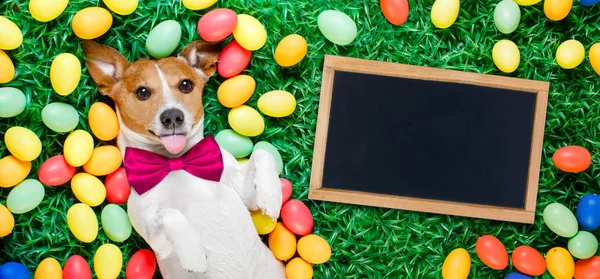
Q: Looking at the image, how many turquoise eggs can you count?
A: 11